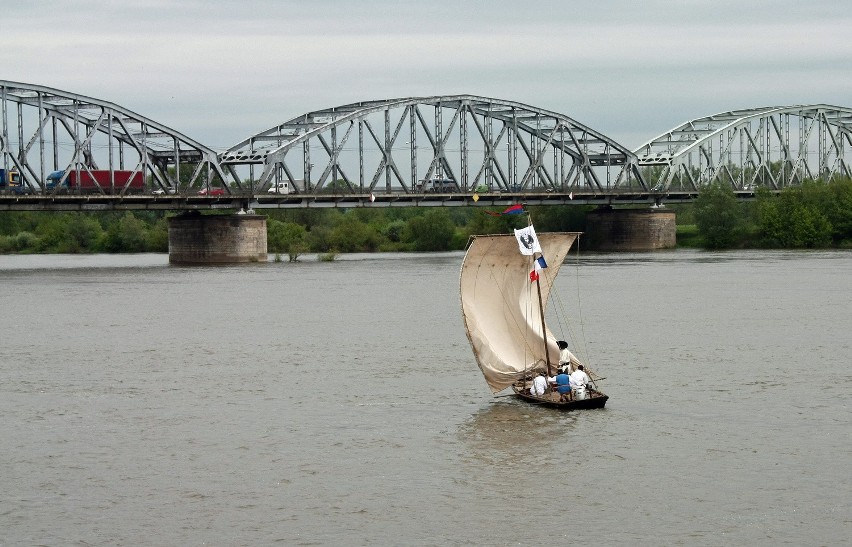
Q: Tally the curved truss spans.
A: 3